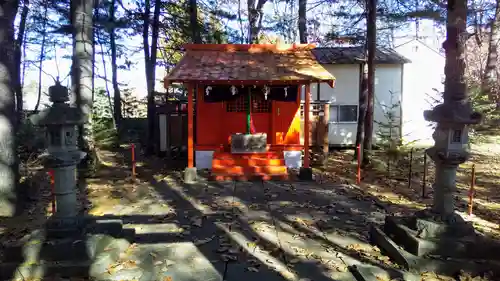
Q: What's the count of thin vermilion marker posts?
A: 4